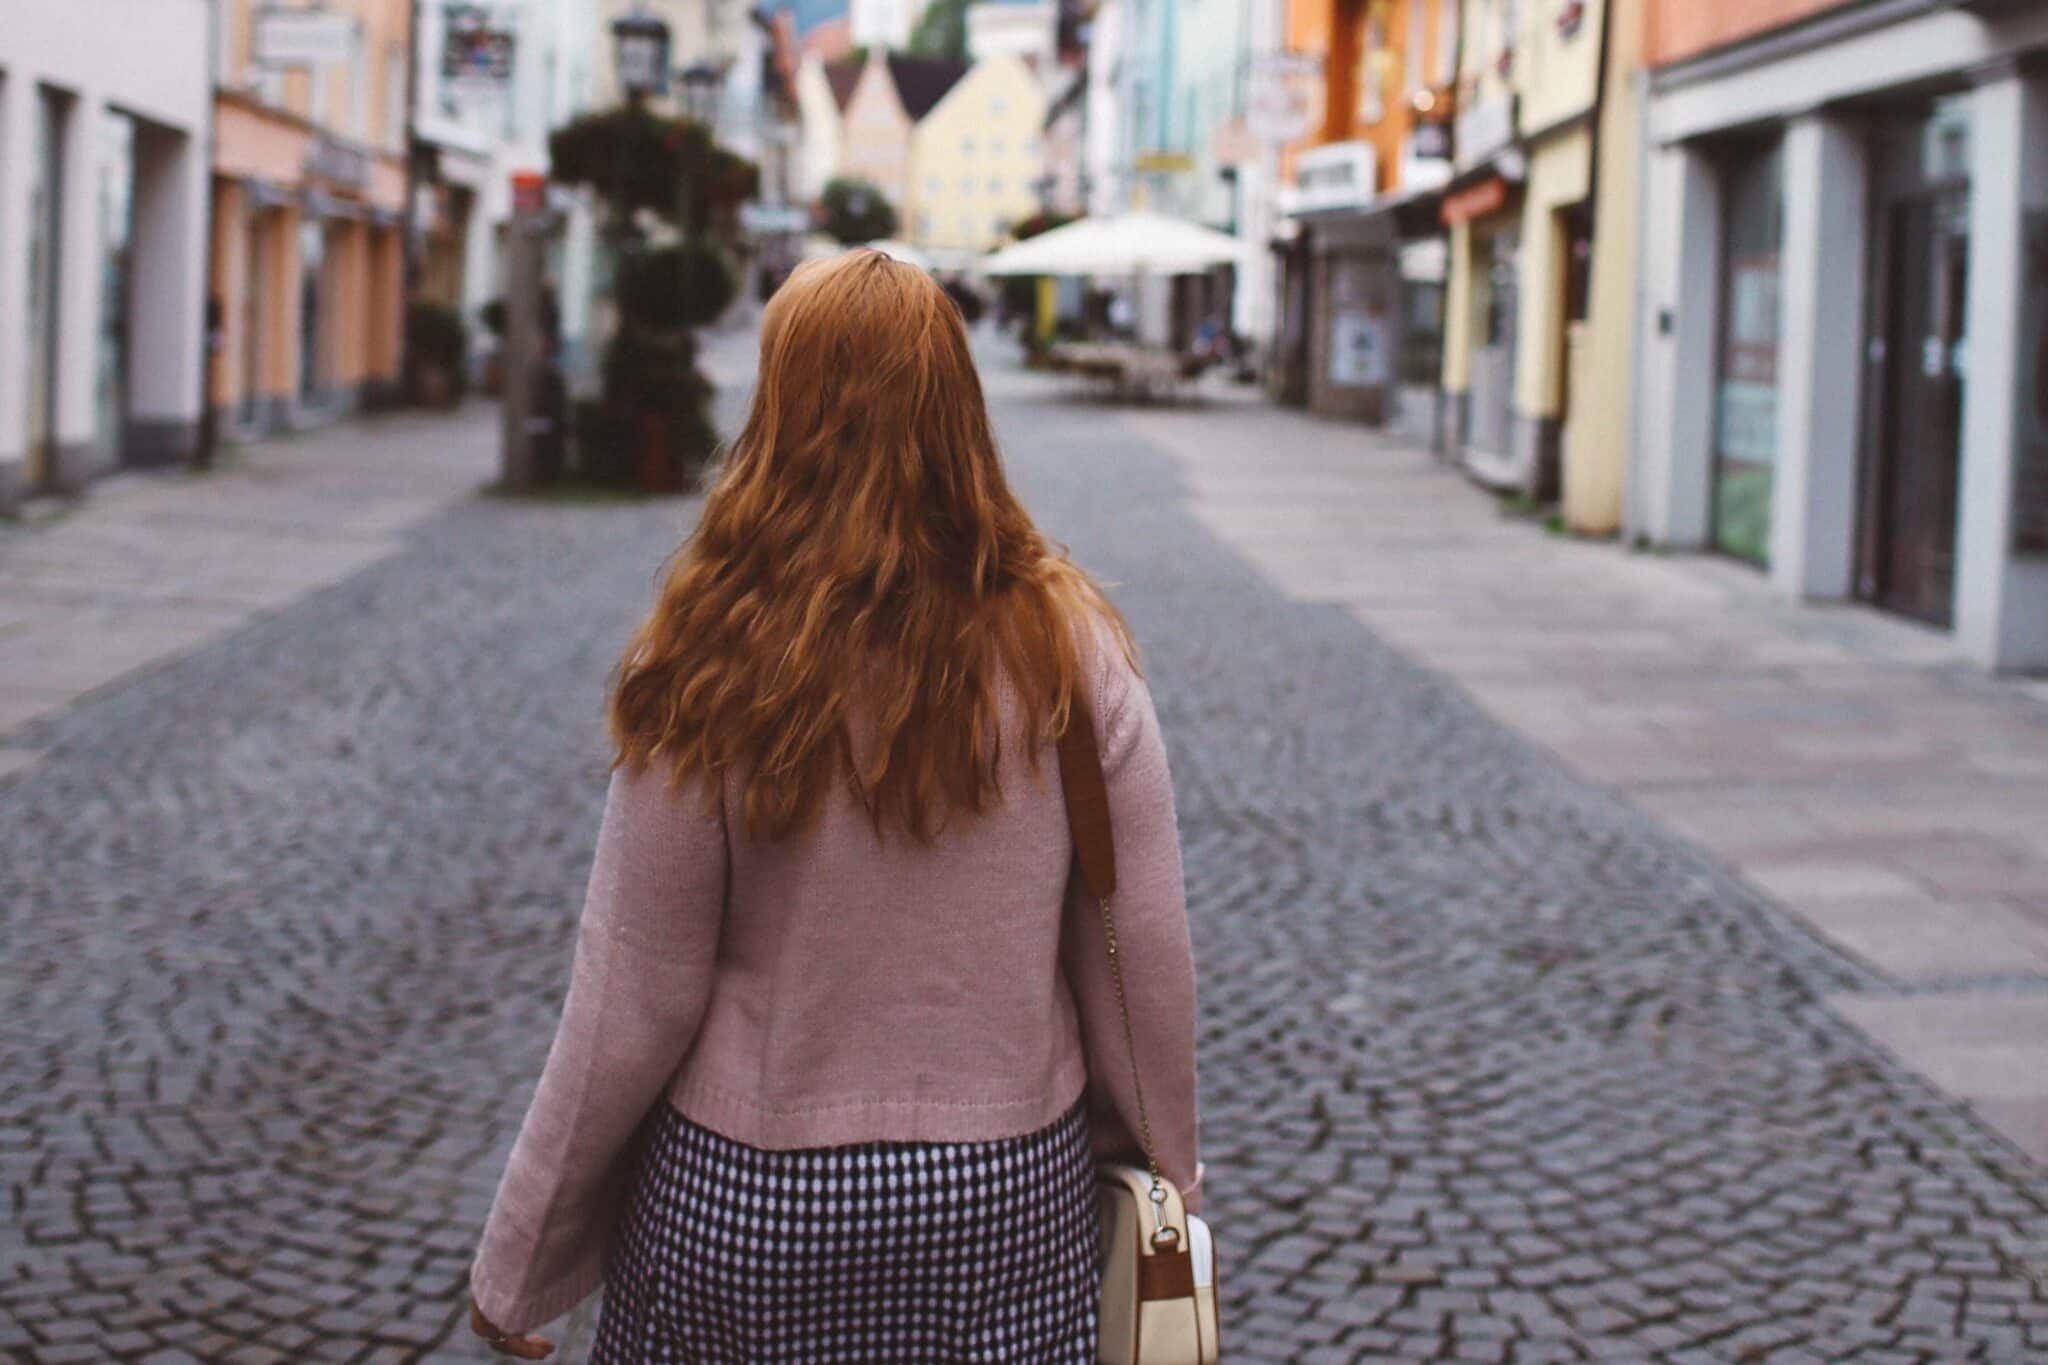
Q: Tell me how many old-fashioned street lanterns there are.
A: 2